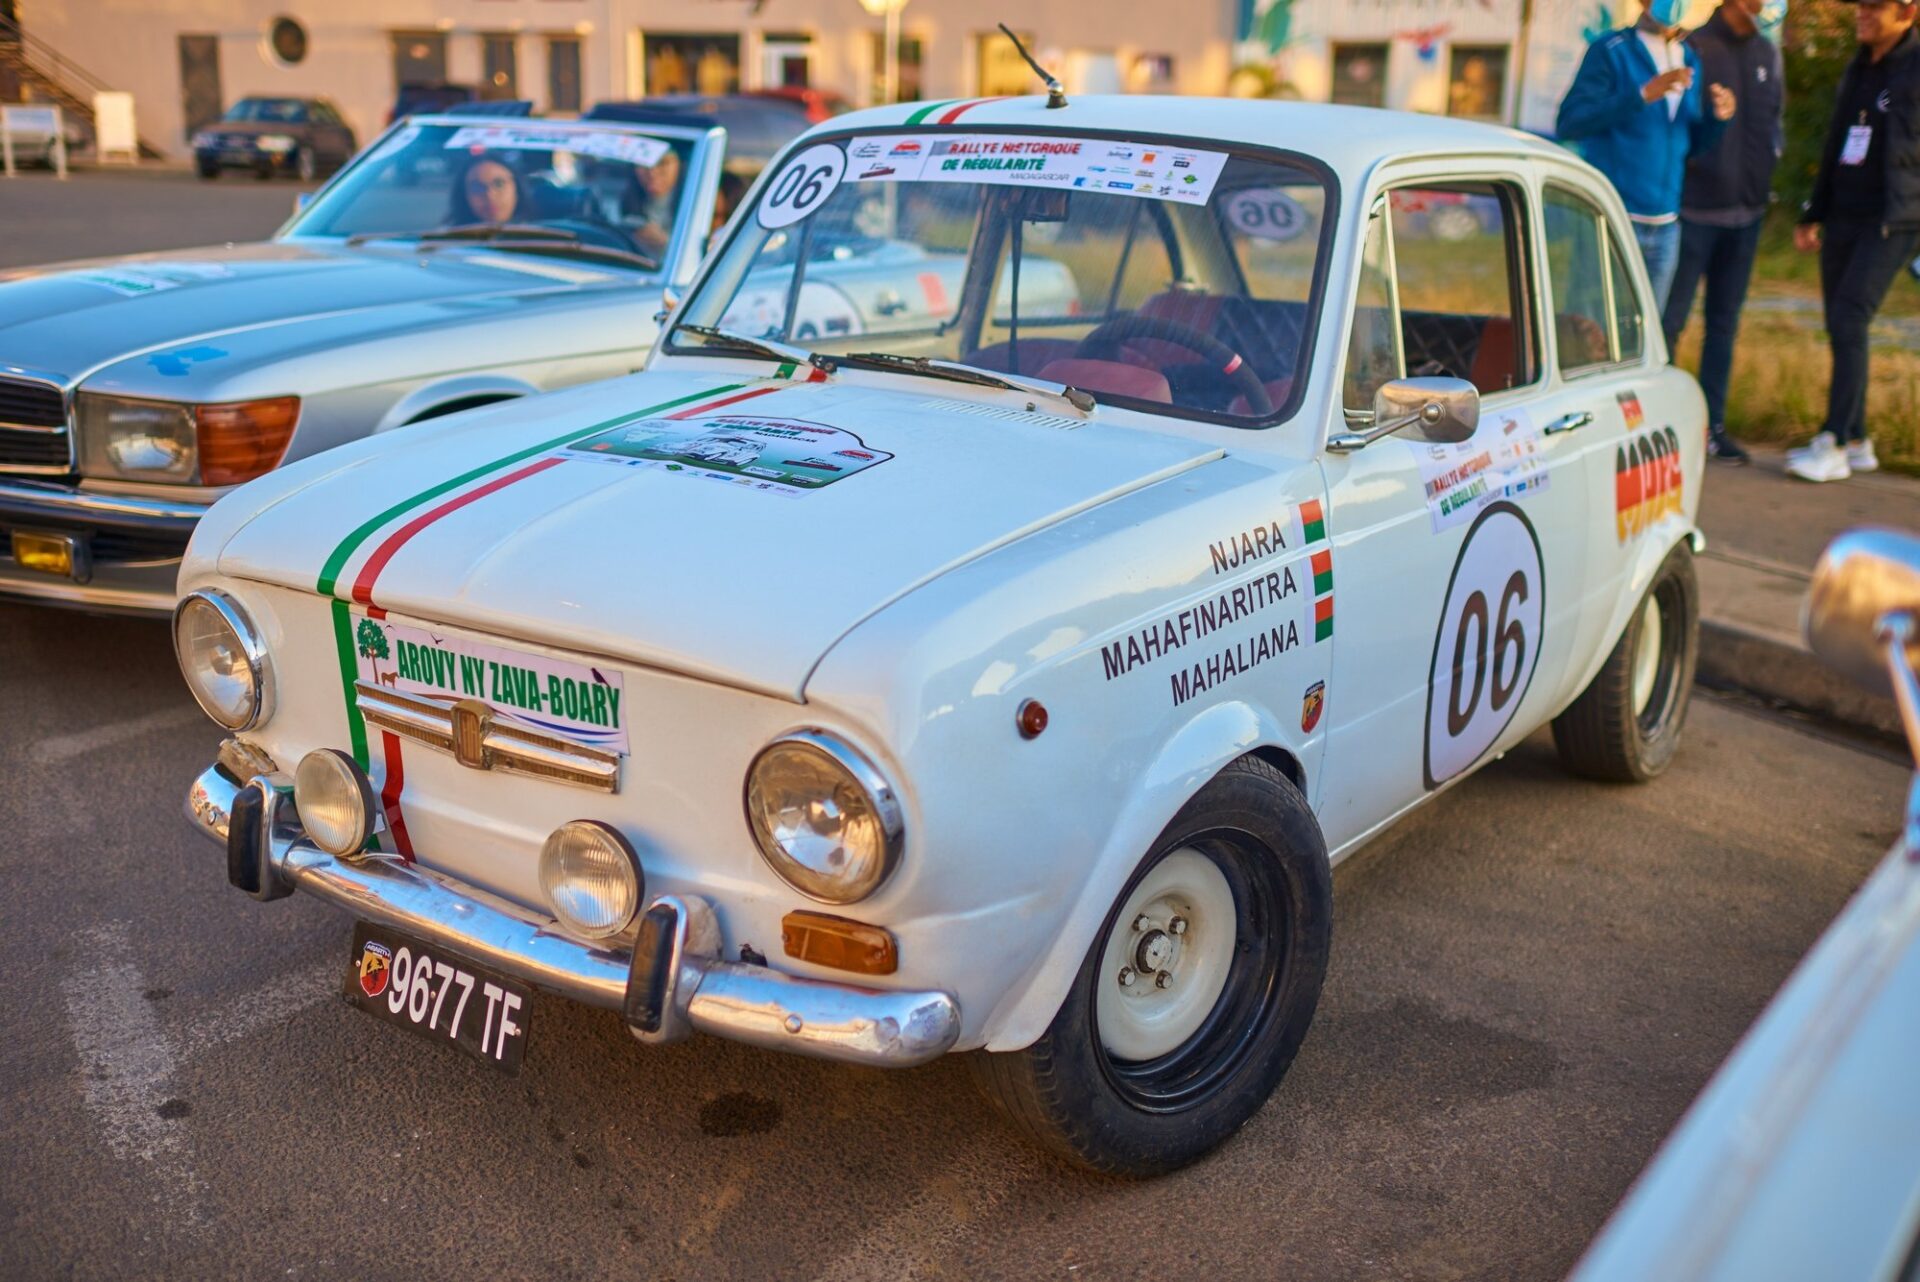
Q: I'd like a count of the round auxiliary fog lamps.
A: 2